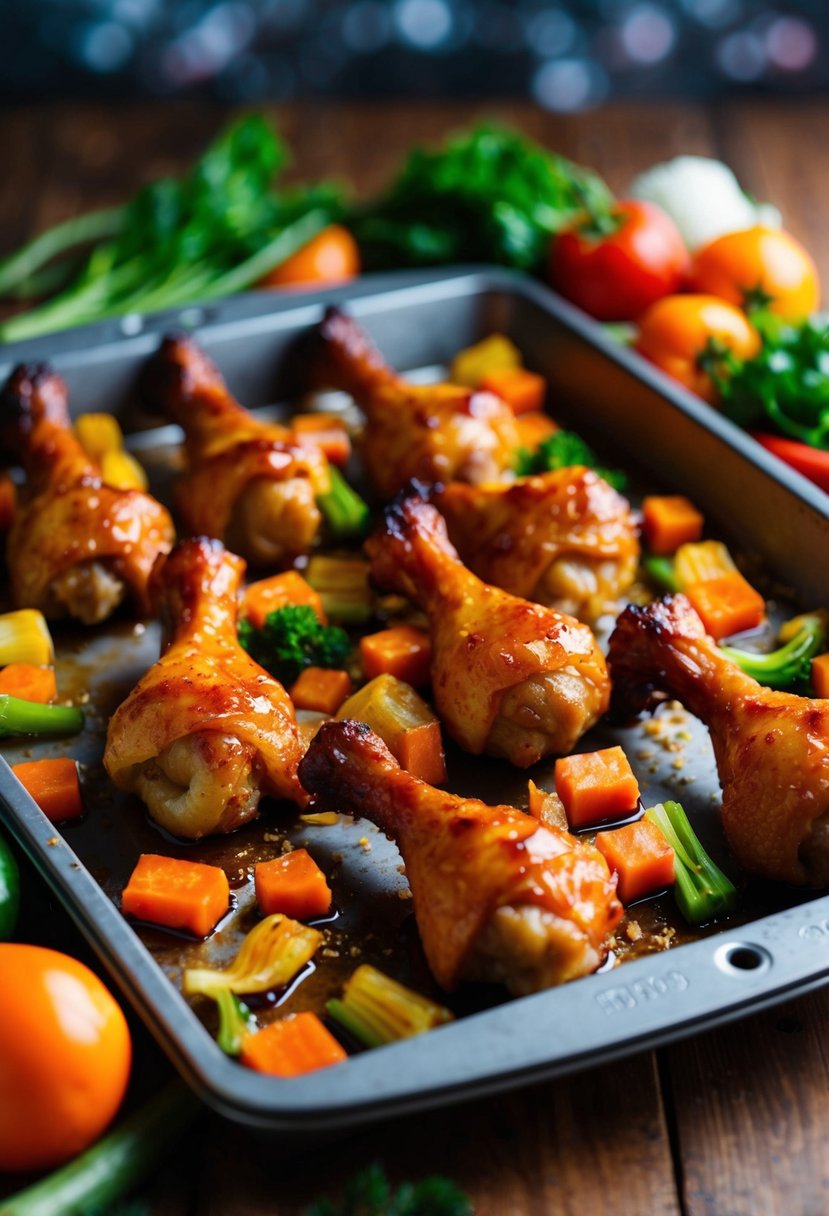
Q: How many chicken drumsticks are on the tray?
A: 8